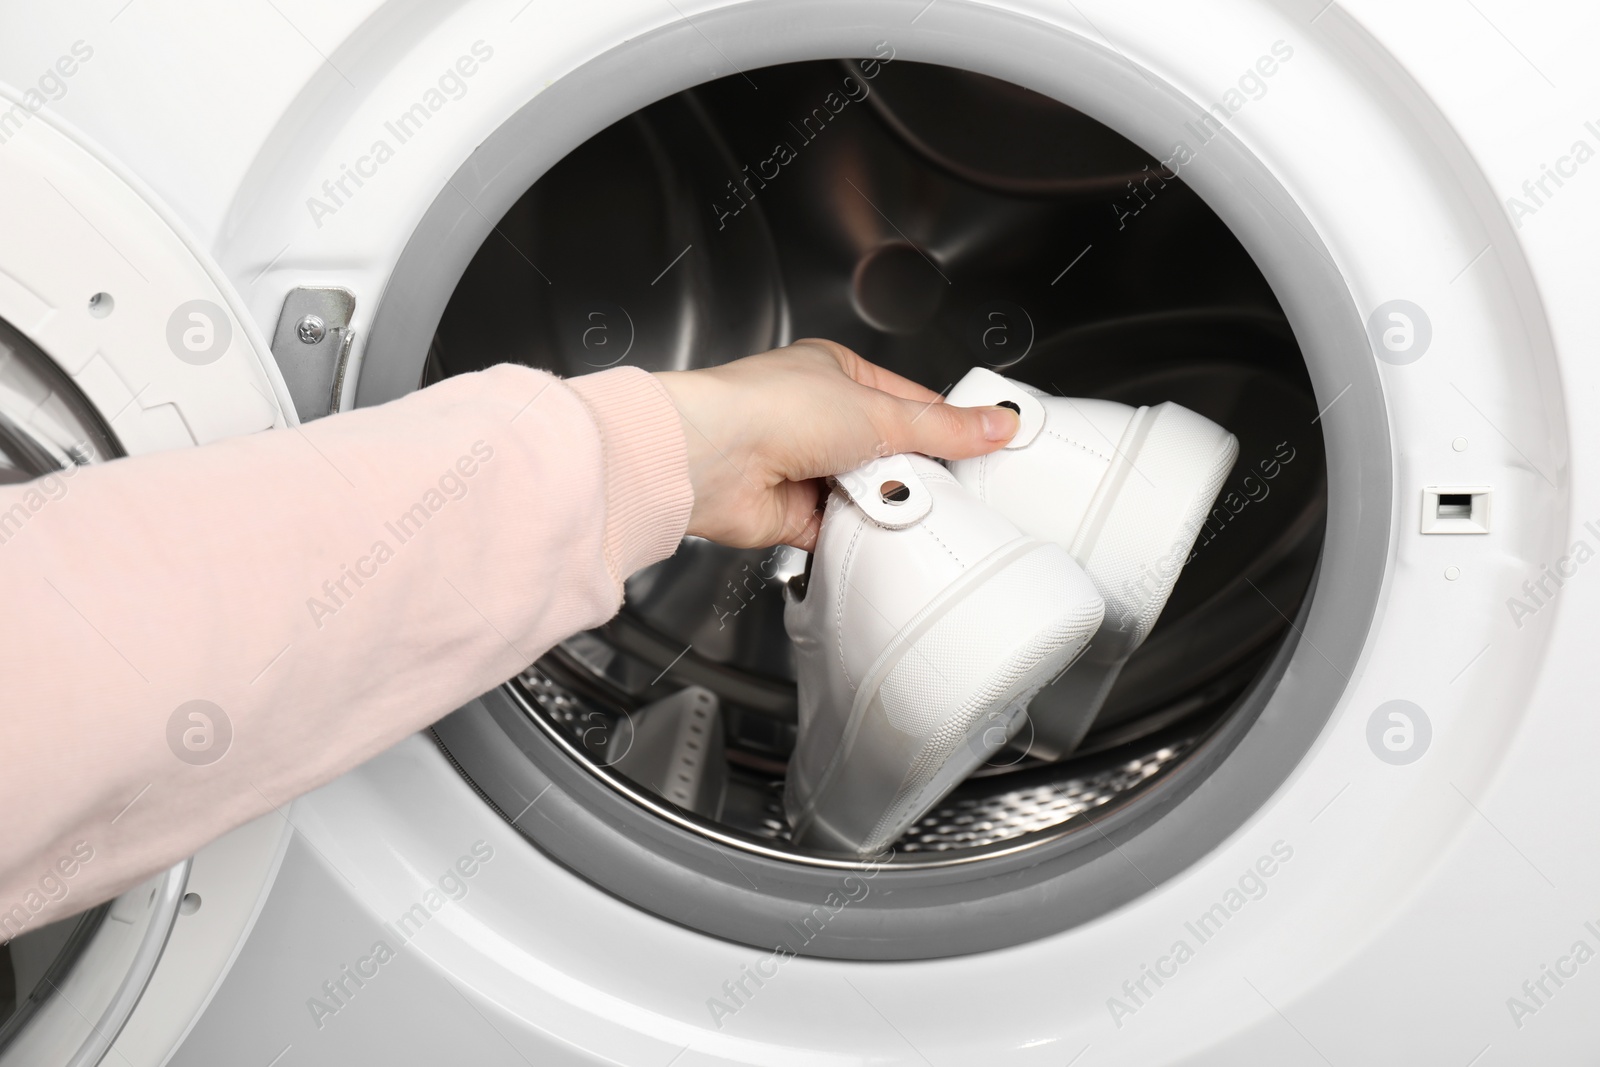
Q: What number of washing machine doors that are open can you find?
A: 1